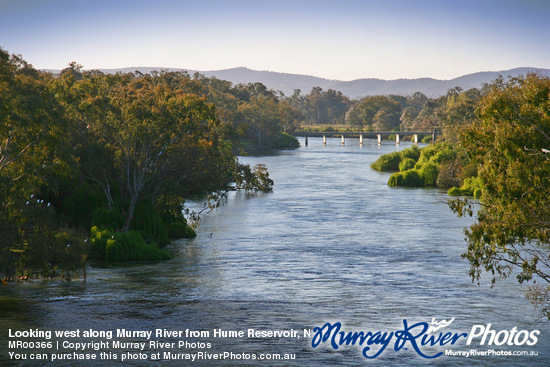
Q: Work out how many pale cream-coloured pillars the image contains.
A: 6